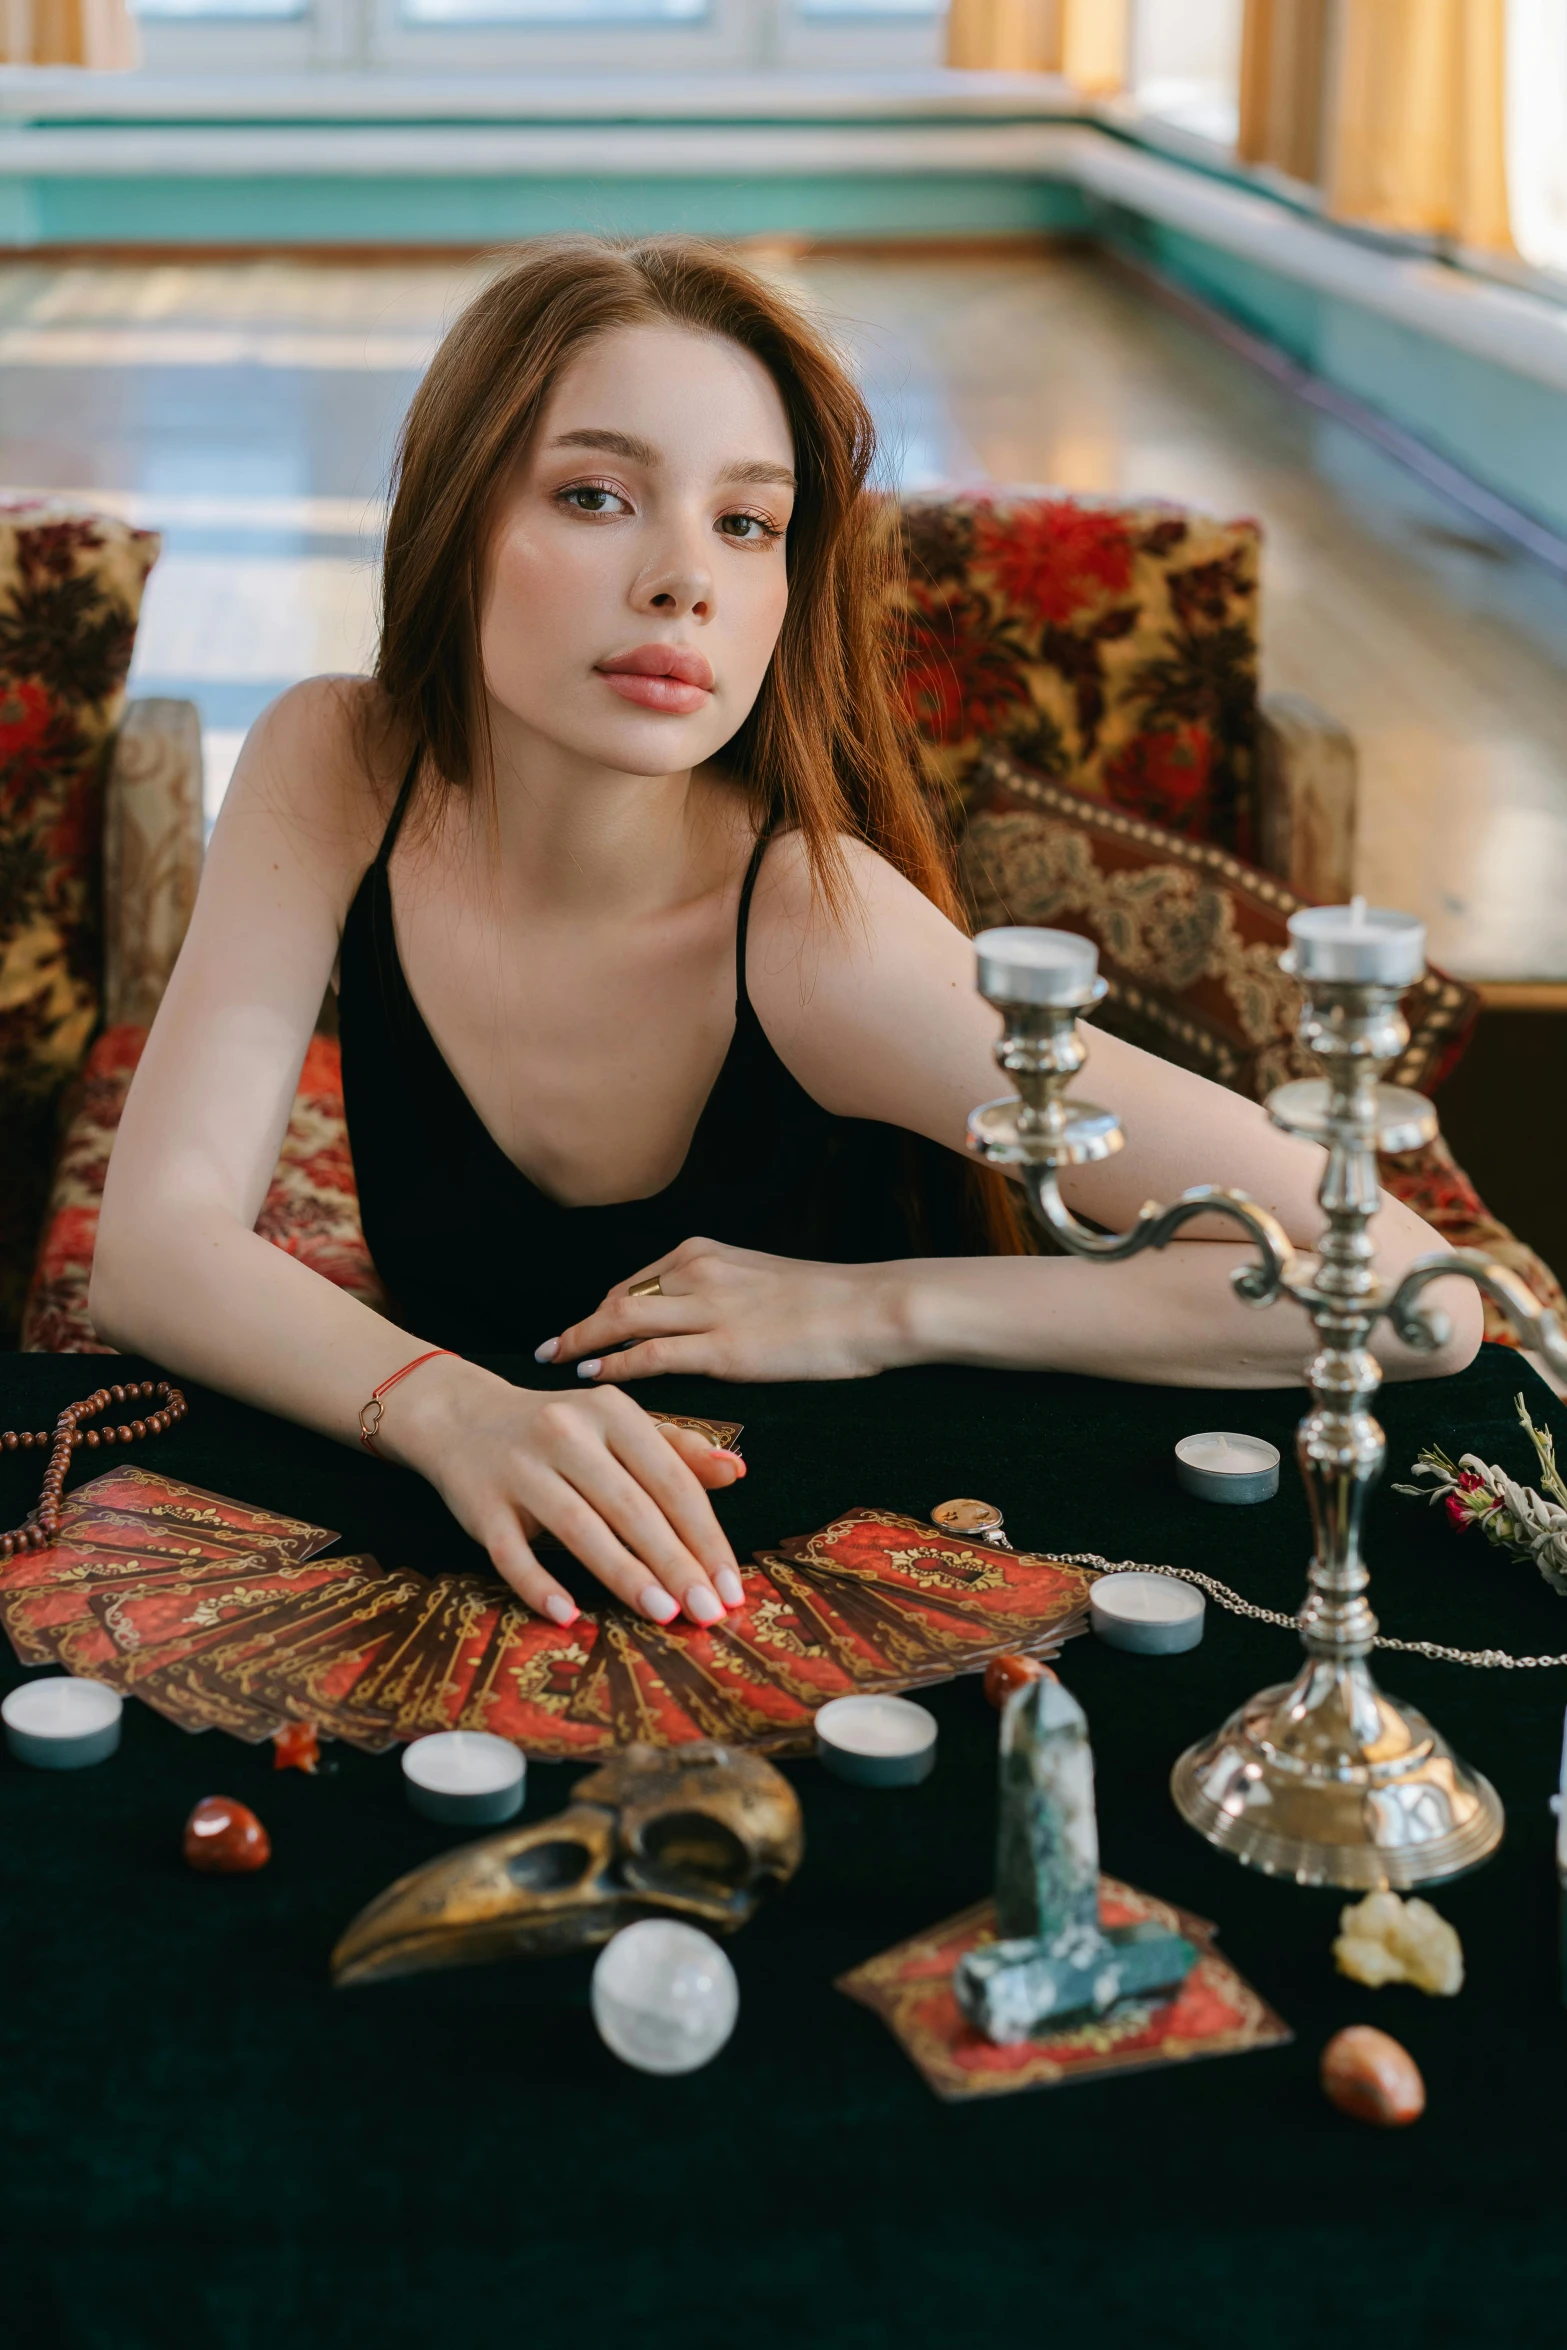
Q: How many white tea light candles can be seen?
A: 7